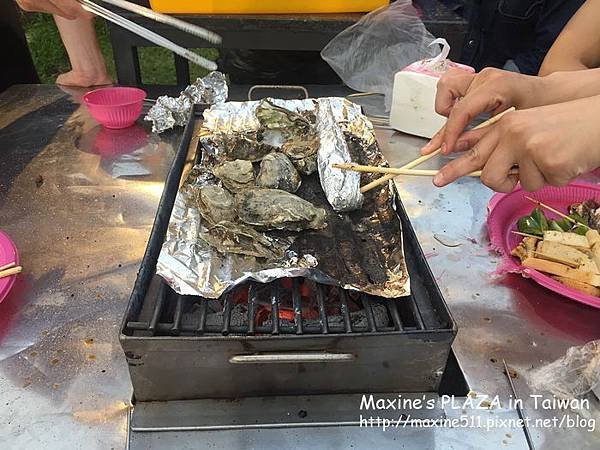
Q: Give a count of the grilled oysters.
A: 8